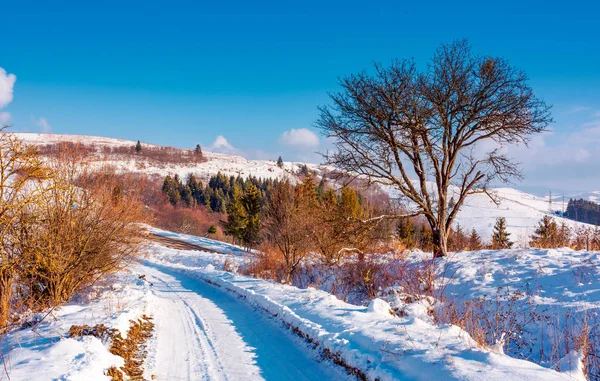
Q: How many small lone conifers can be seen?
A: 3